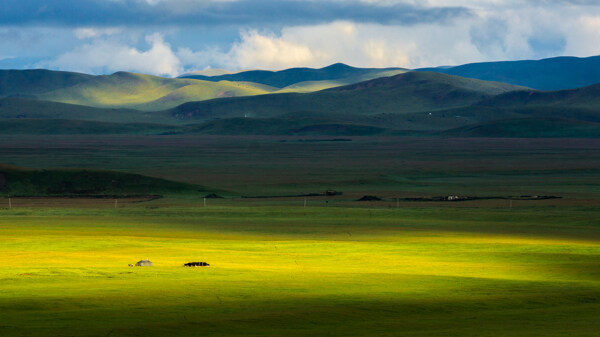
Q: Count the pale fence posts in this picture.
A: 6